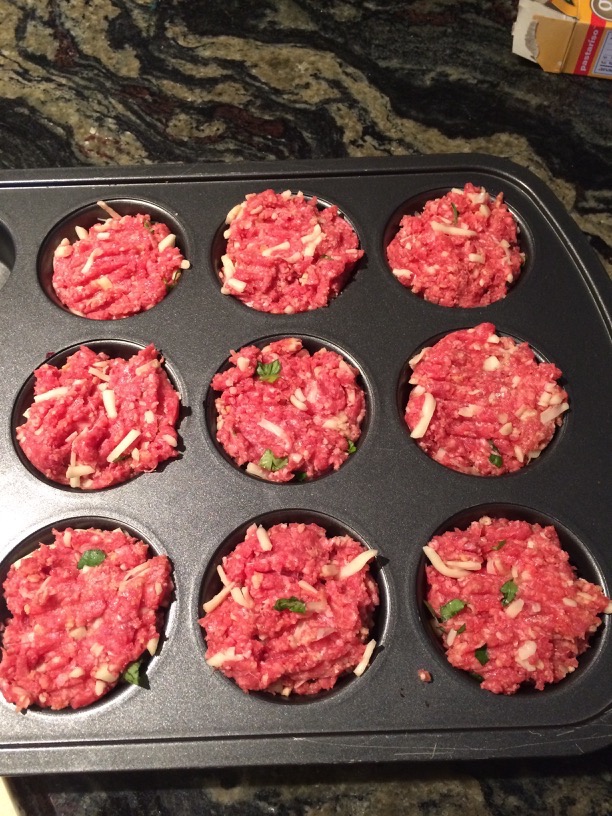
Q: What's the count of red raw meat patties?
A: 9